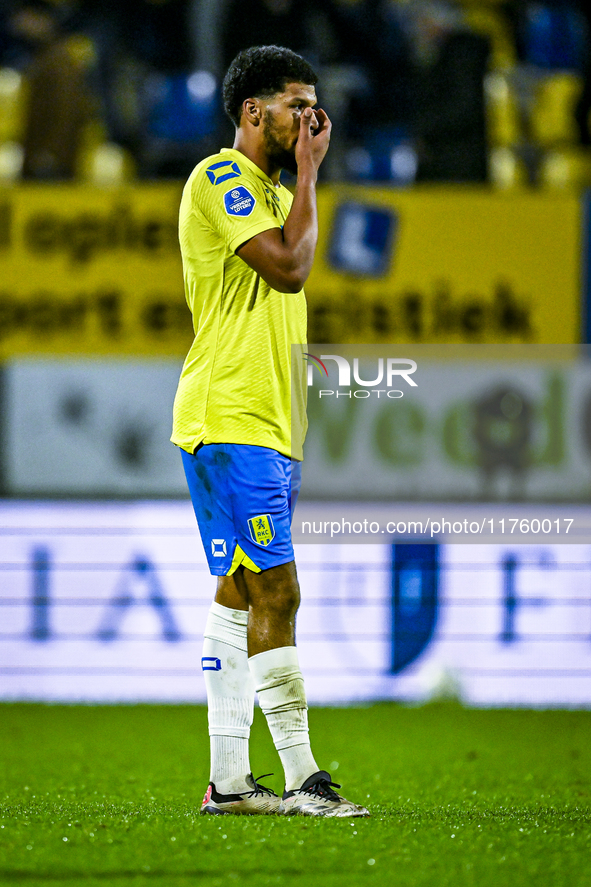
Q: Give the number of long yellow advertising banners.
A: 1